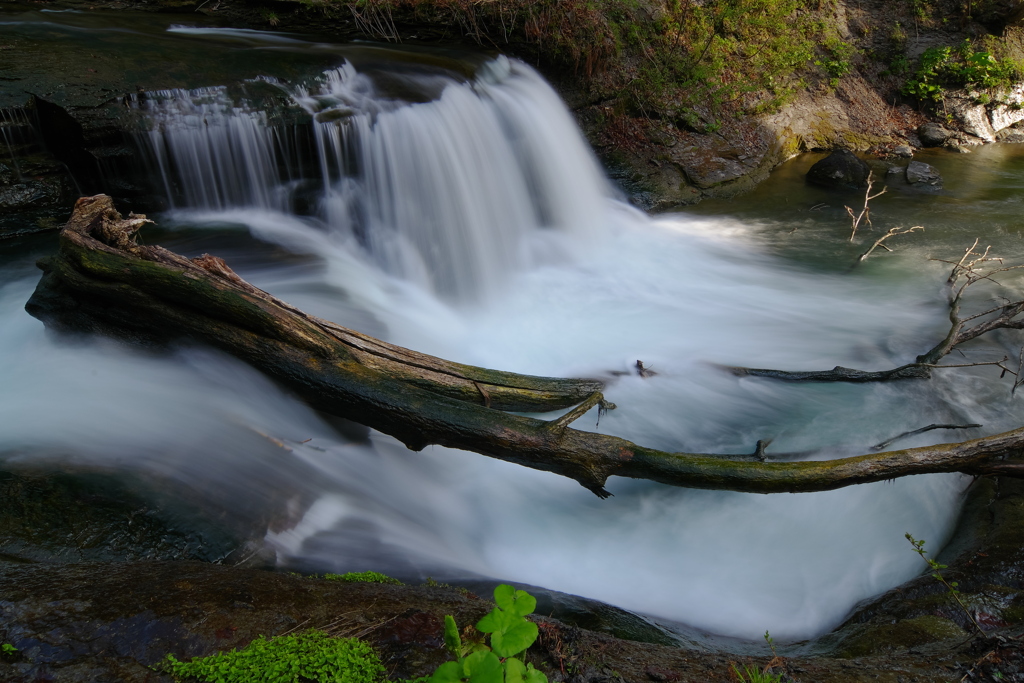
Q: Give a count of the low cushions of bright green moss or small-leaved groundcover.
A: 2